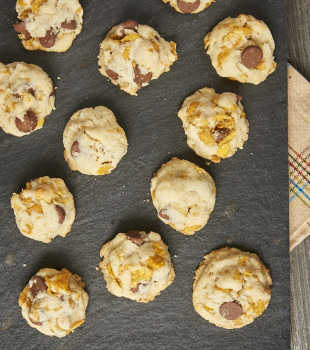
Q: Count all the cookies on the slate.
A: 12